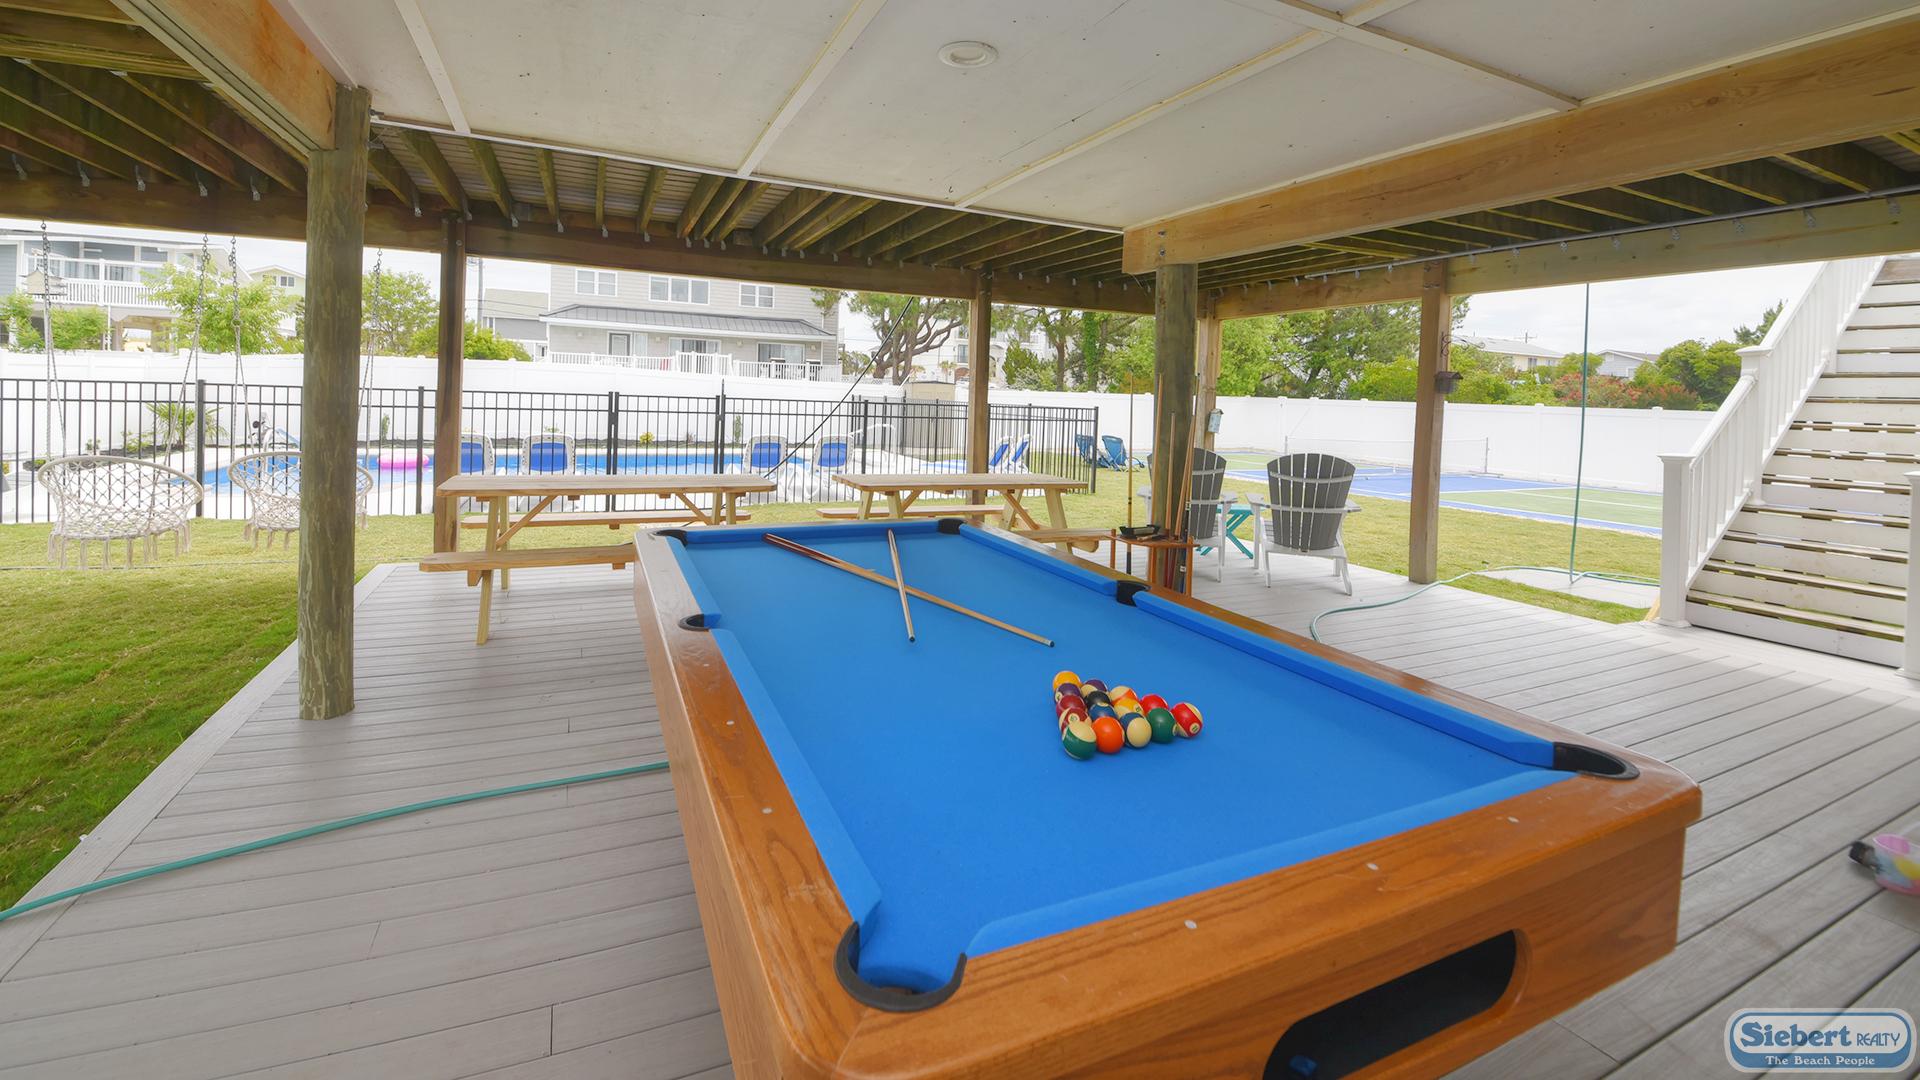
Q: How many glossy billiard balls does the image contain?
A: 15